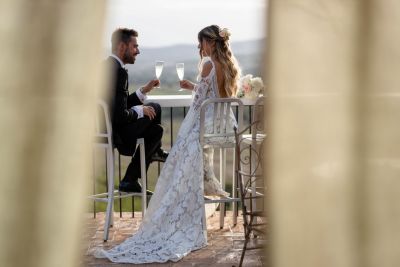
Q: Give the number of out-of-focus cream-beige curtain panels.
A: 2